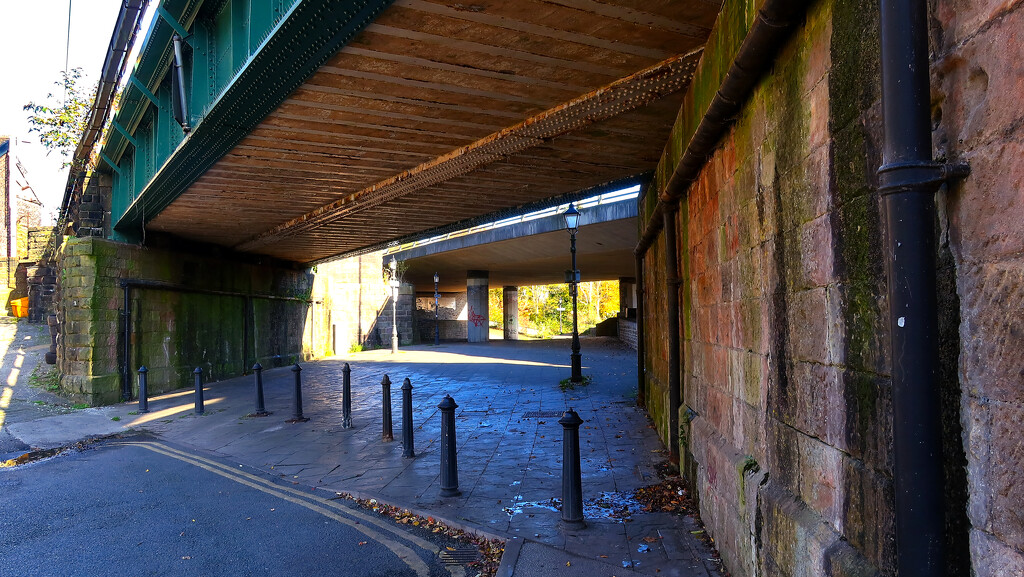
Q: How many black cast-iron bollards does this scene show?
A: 9